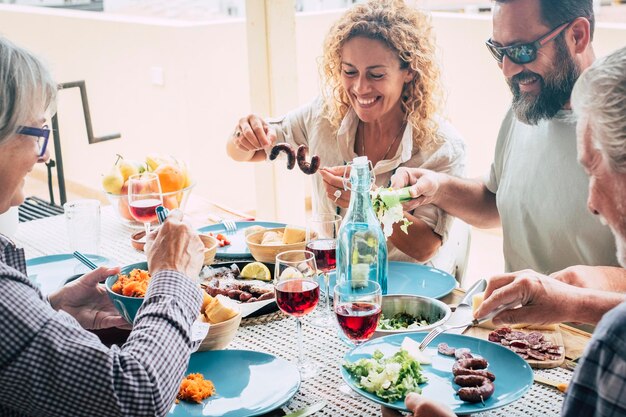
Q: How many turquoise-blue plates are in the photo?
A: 5